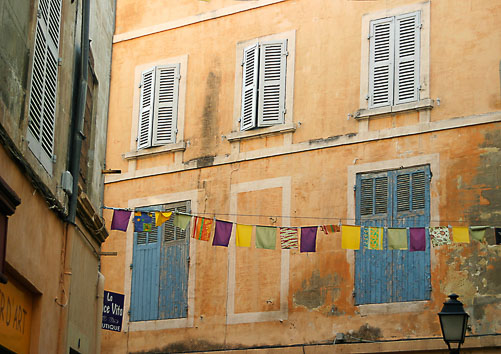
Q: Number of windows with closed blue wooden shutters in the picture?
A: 2